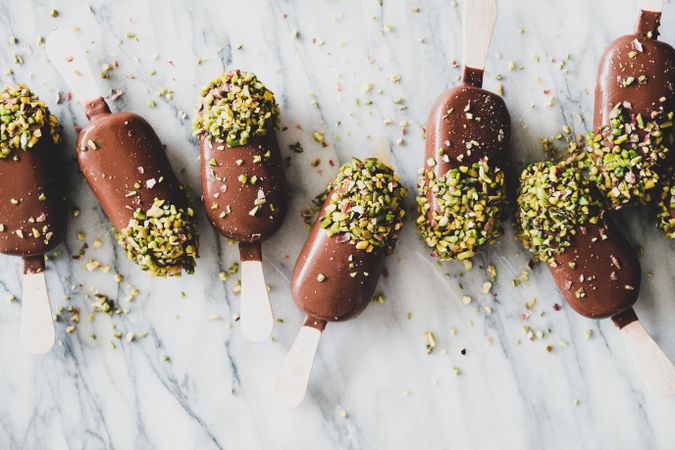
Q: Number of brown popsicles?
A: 7